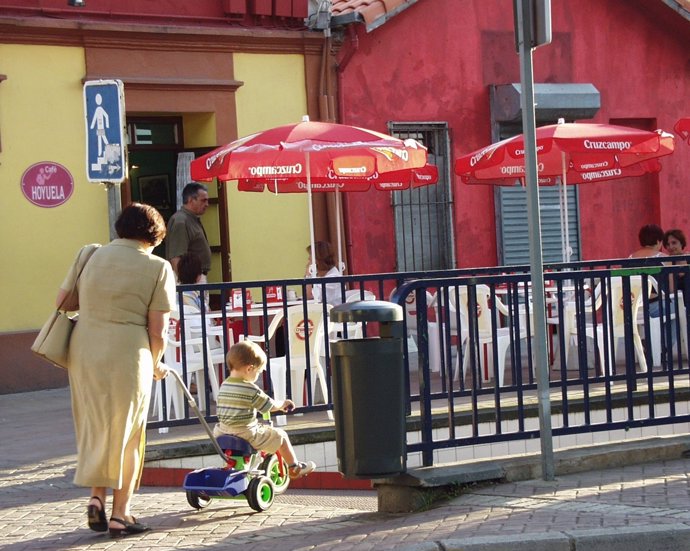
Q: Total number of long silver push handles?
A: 1